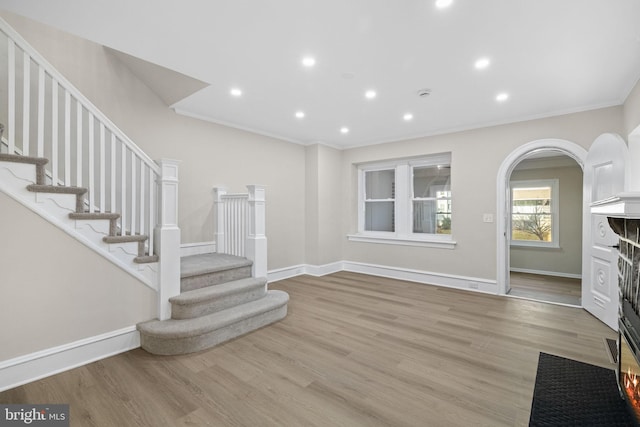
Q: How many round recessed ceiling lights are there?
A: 9